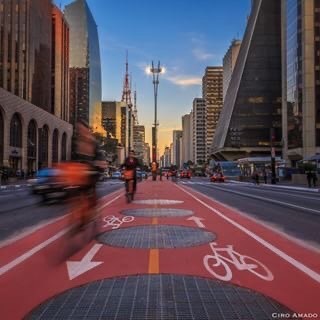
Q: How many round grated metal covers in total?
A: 4